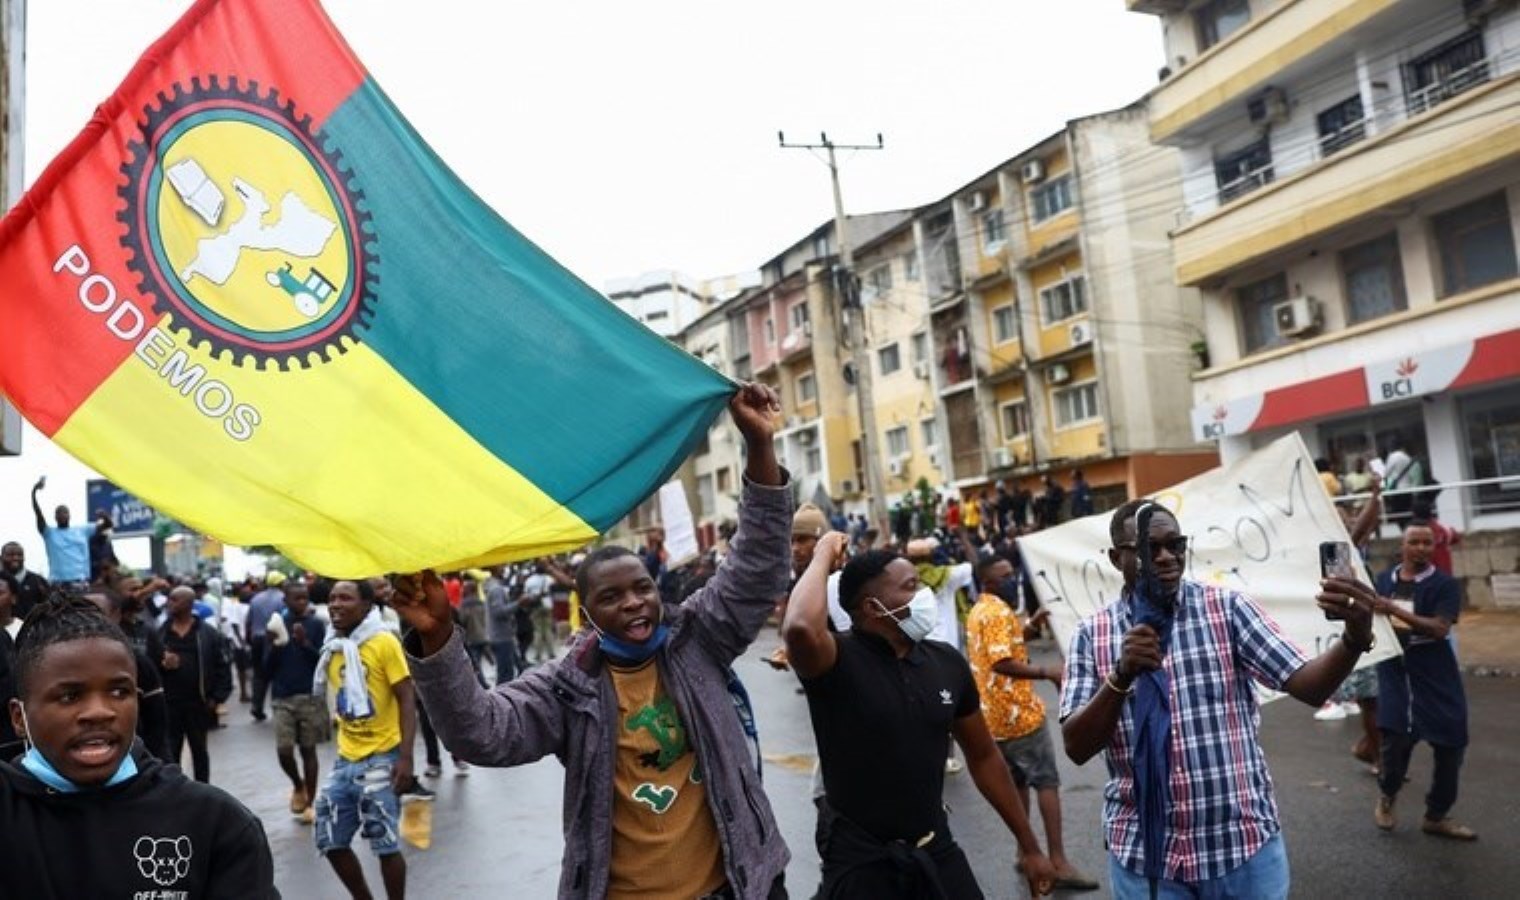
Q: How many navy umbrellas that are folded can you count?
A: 1